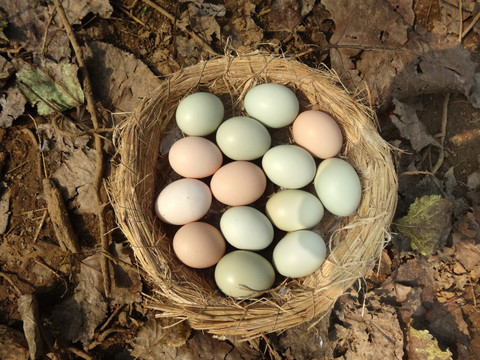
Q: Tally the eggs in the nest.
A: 14